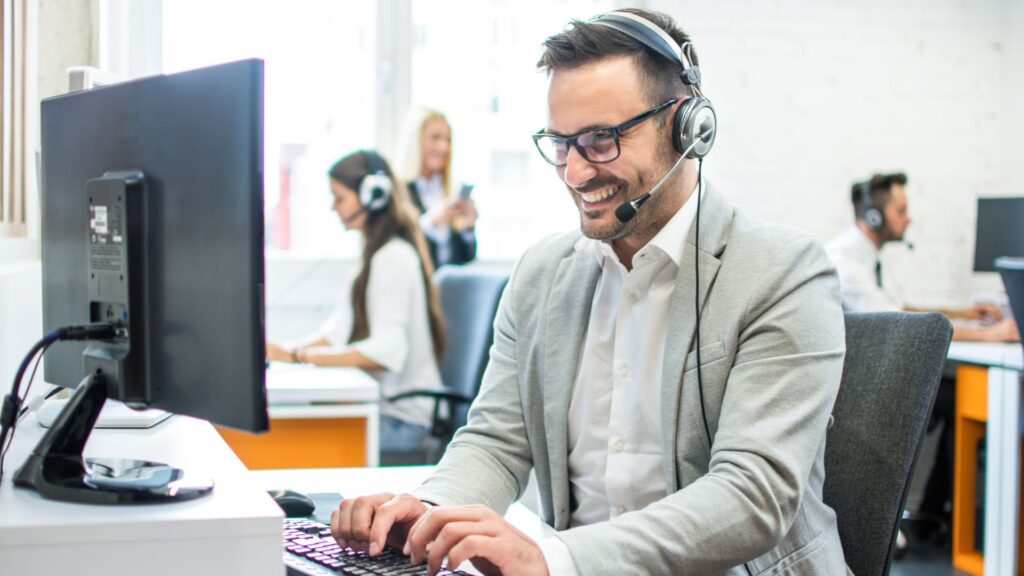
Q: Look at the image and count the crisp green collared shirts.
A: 0